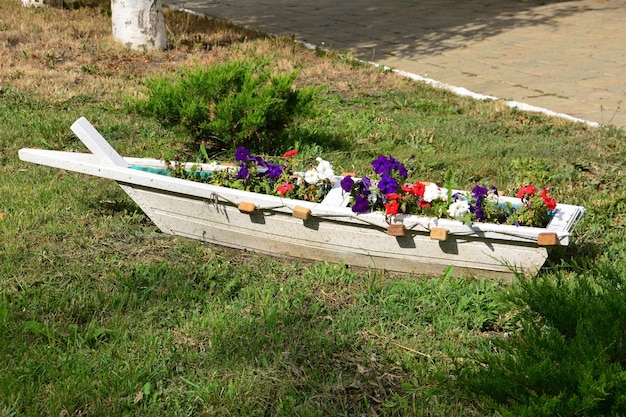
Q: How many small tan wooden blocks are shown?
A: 5